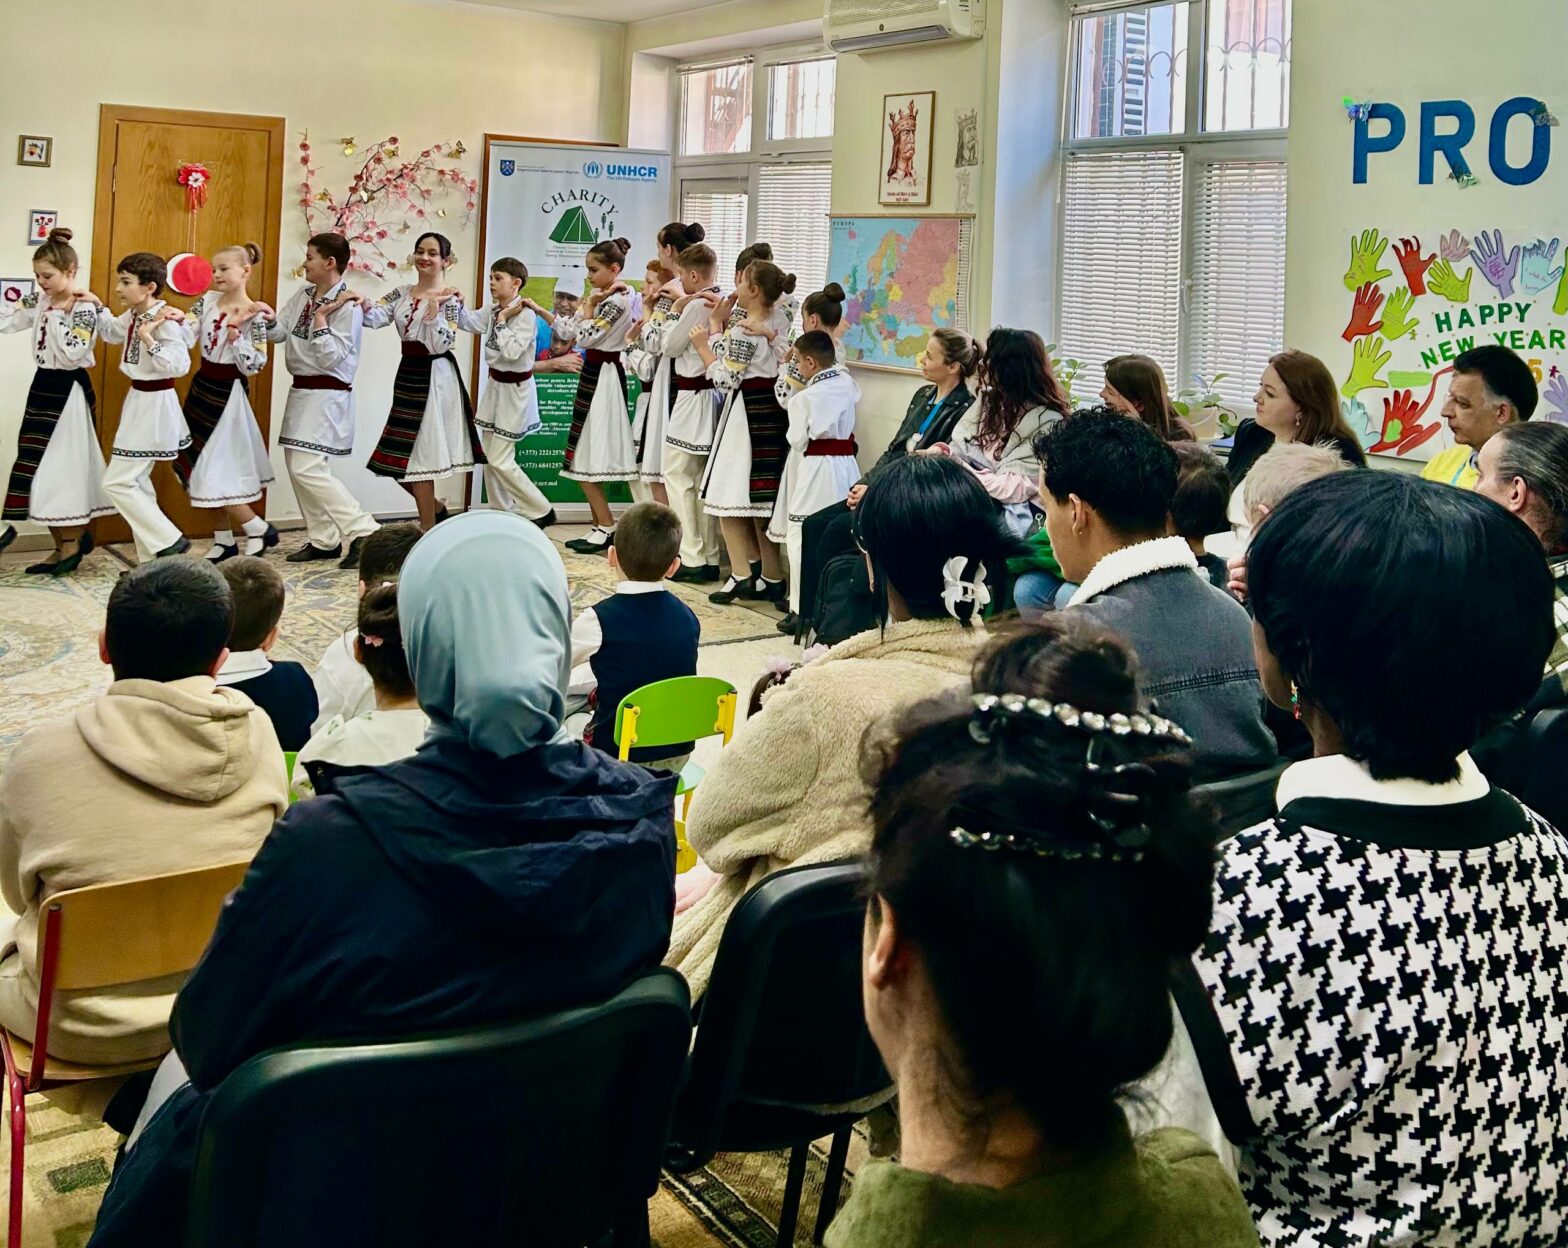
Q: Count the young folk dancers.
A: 14